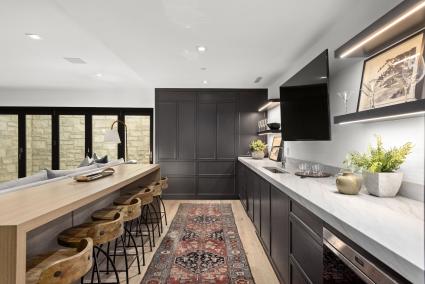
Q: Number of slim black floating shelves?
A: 4